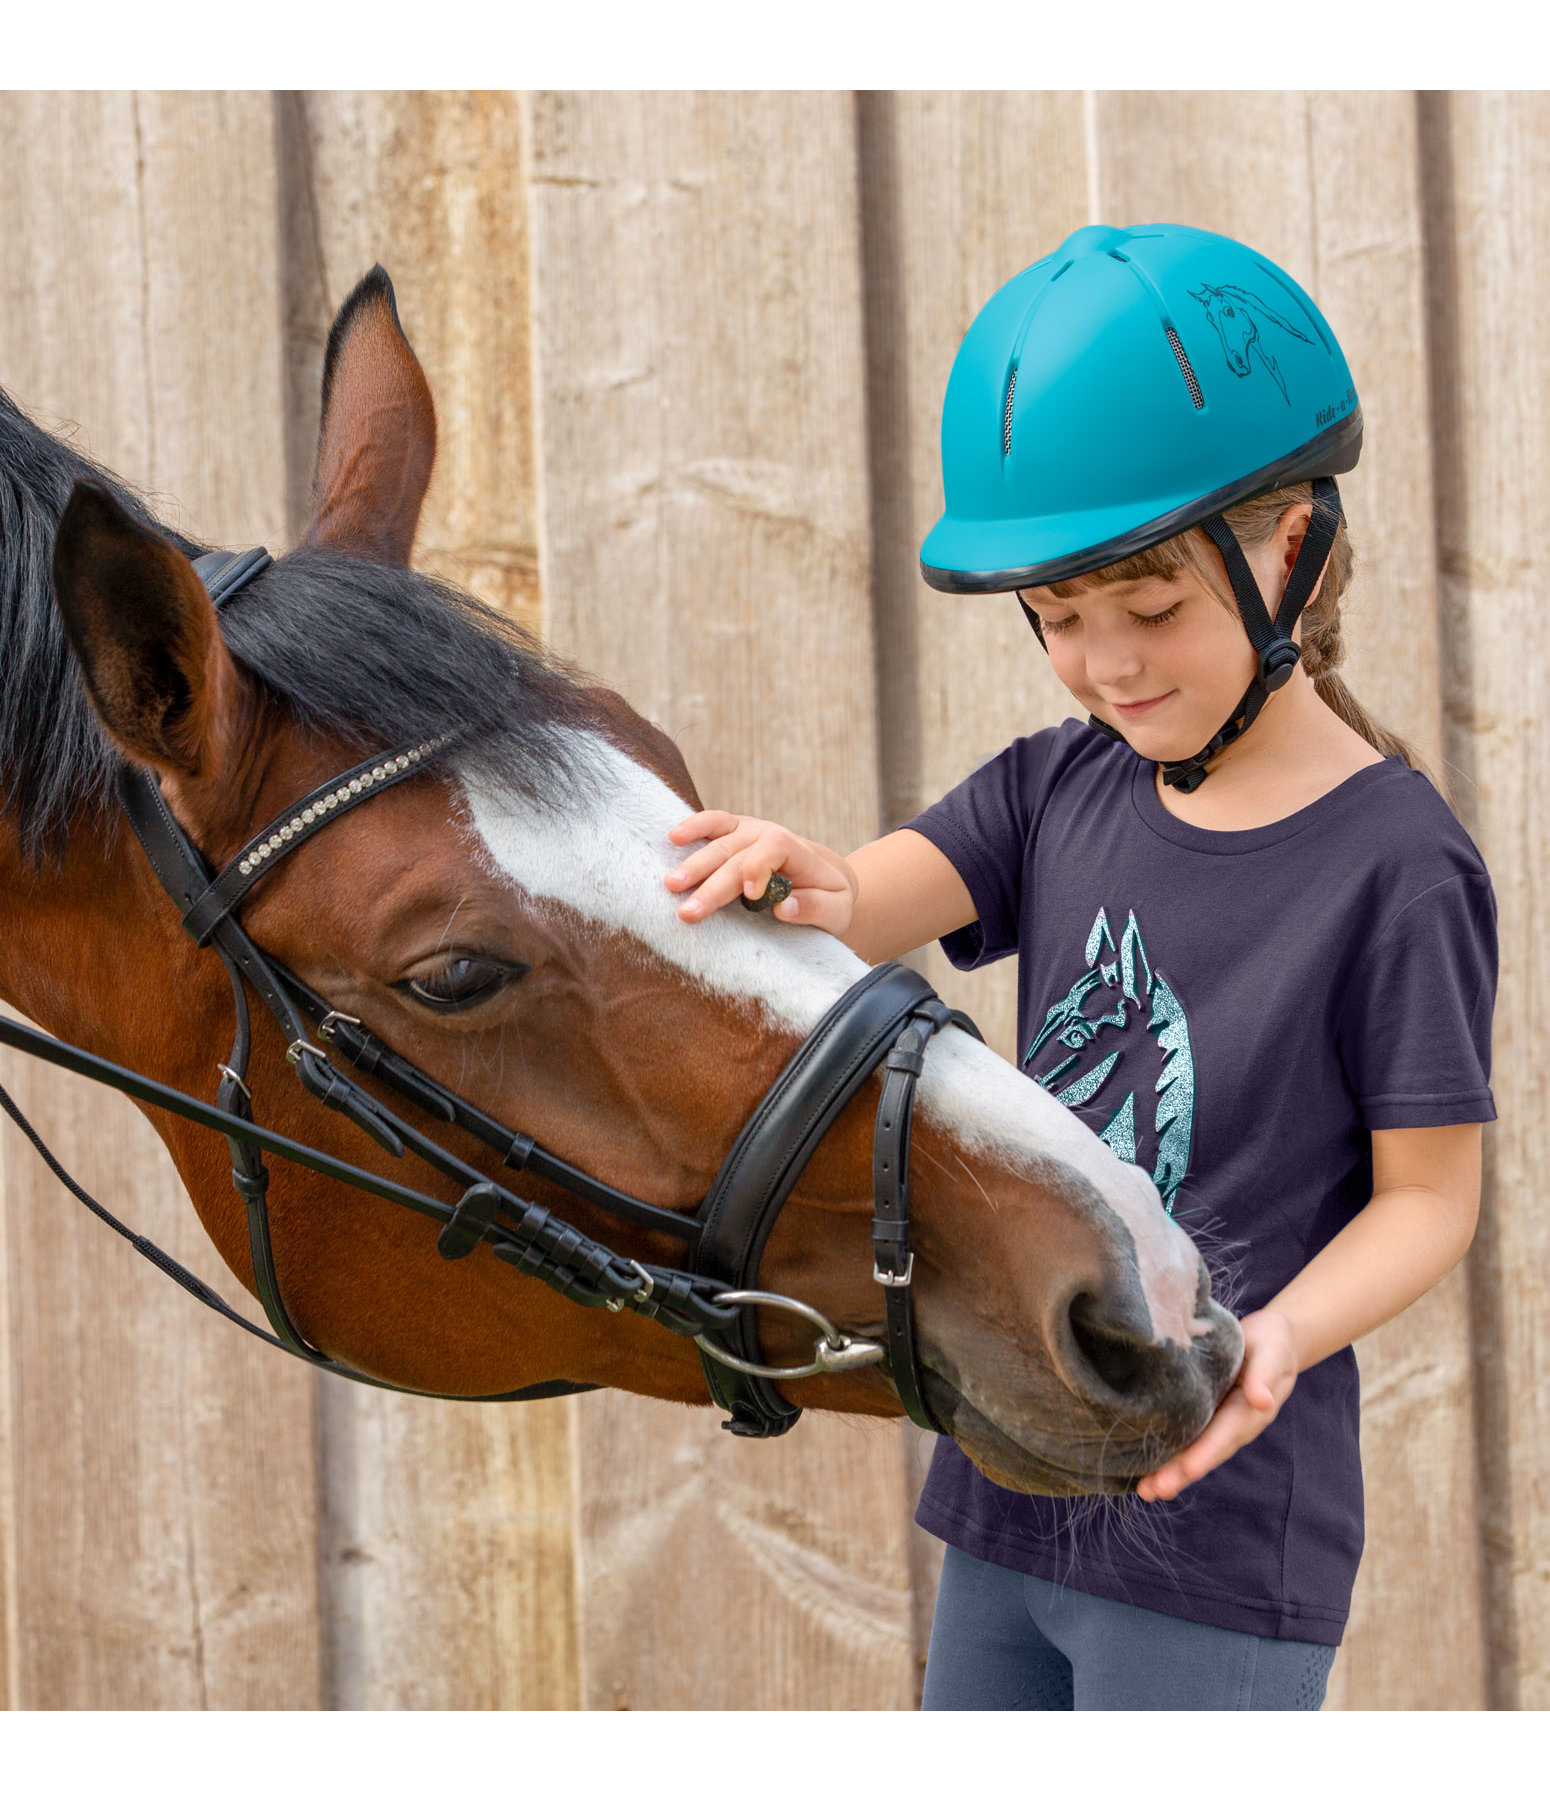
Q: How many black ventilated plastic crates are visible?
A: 0